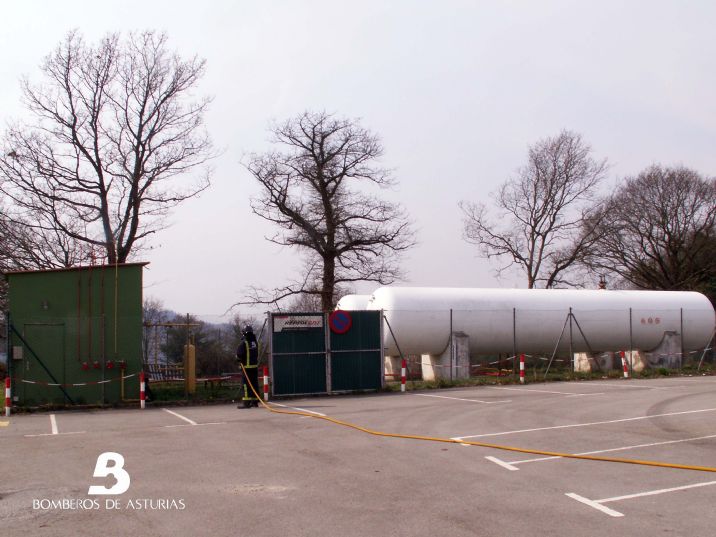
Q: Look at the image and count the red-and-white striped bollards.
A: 6